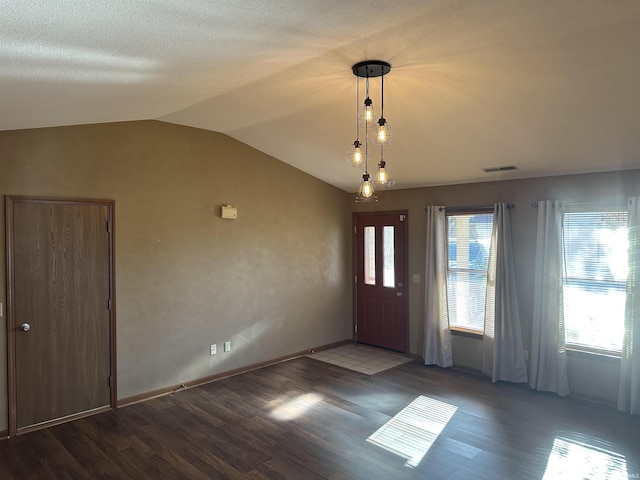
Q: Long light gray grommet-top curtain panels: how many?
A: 4